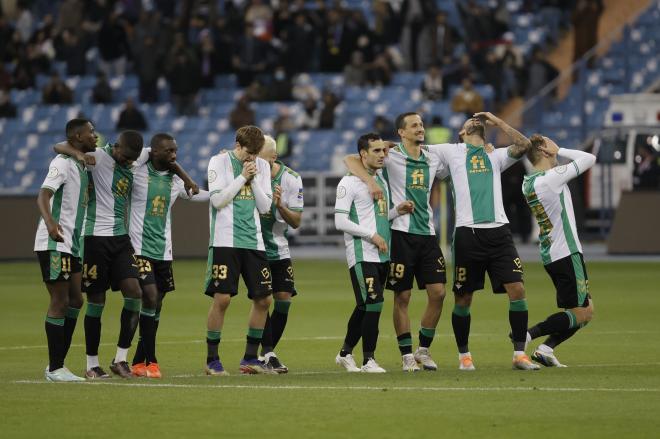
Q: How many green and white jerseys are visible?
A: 9